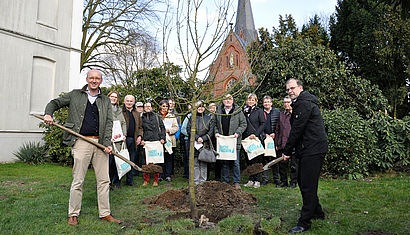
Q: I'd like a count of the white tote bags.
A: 6